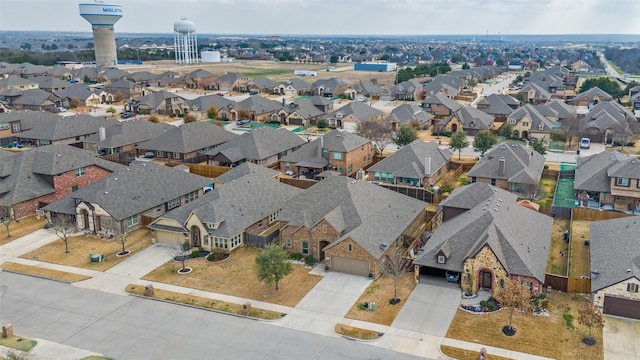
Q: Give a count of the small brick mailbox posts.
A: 4